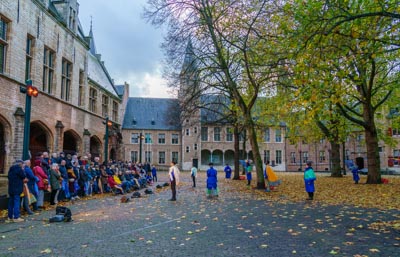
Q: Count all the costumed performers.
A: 8